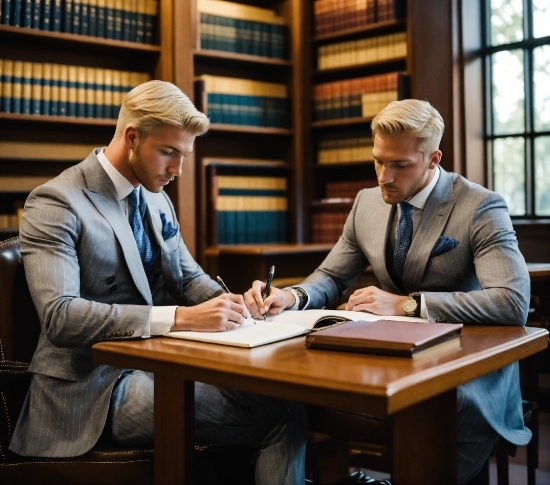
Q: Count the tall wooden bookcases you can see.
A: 3